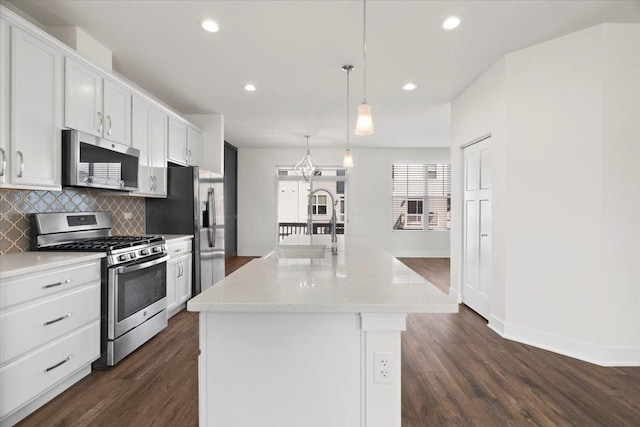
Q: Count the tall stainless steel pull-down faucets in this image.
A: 1